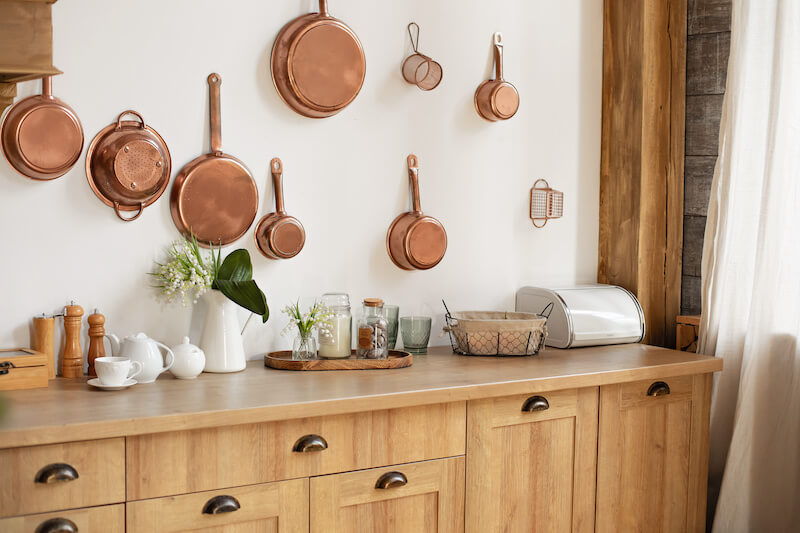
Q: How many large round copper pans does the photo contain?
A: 3